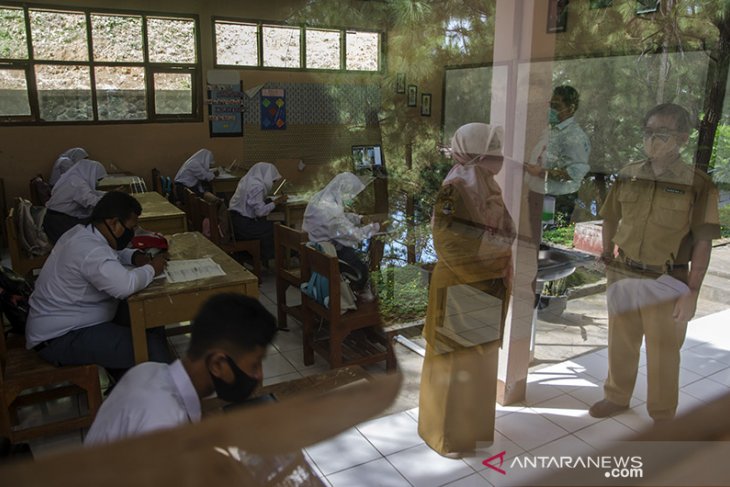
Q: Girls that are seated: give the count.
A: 5